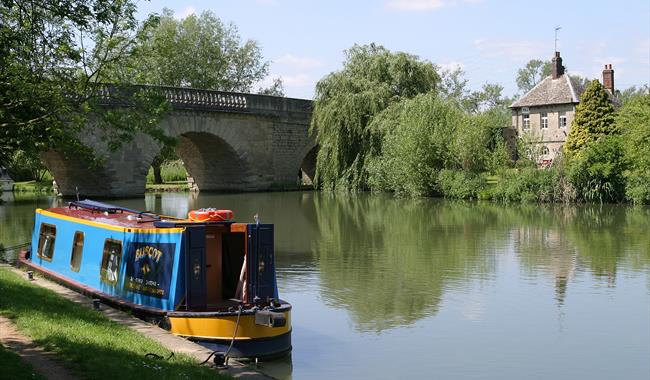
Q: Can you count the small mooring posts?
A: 3